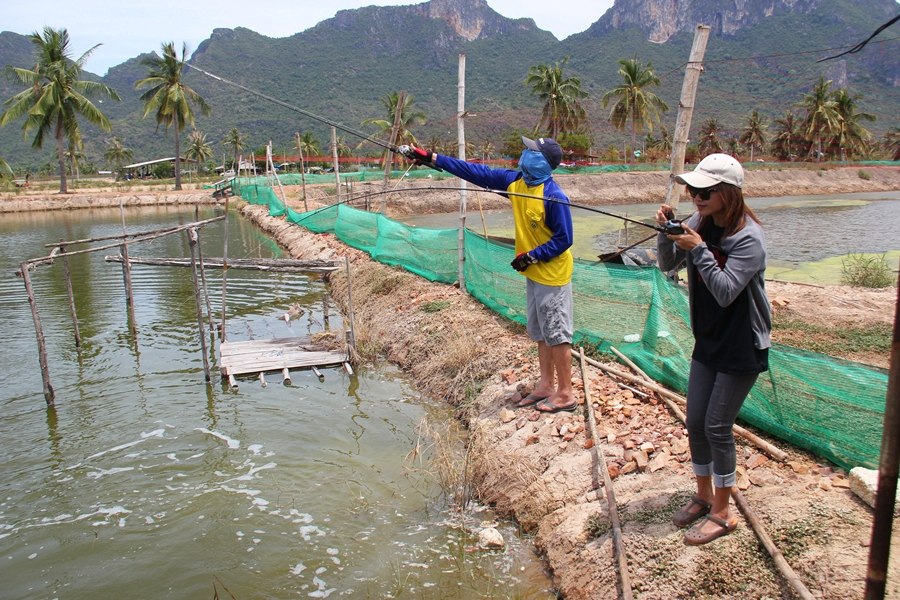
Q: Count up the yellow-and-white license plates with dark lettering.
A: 0